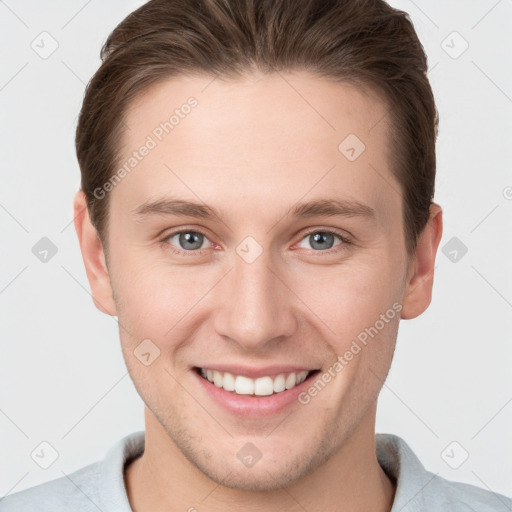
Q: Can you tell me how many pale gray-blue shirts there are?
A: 1